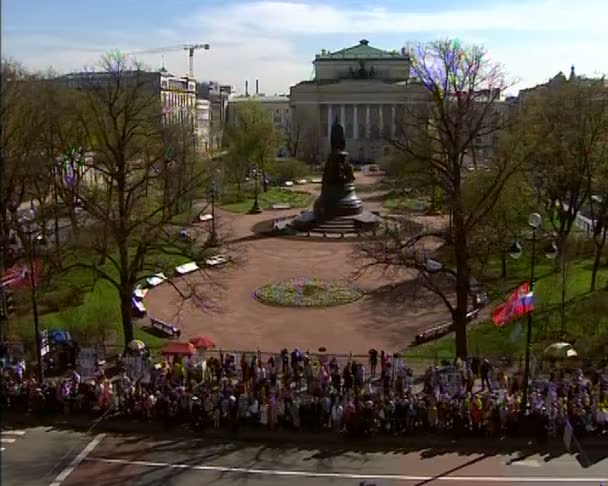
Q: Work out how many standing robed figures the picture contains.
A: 1